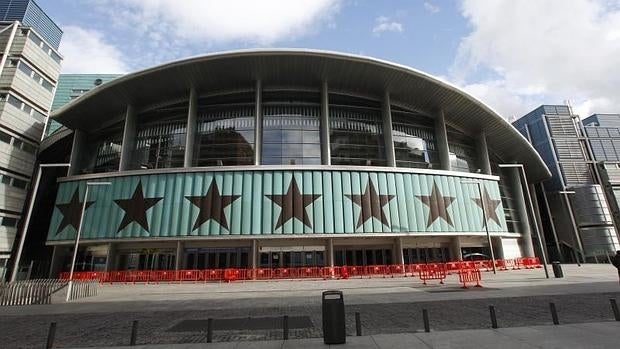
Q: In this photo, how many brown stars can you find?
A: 7